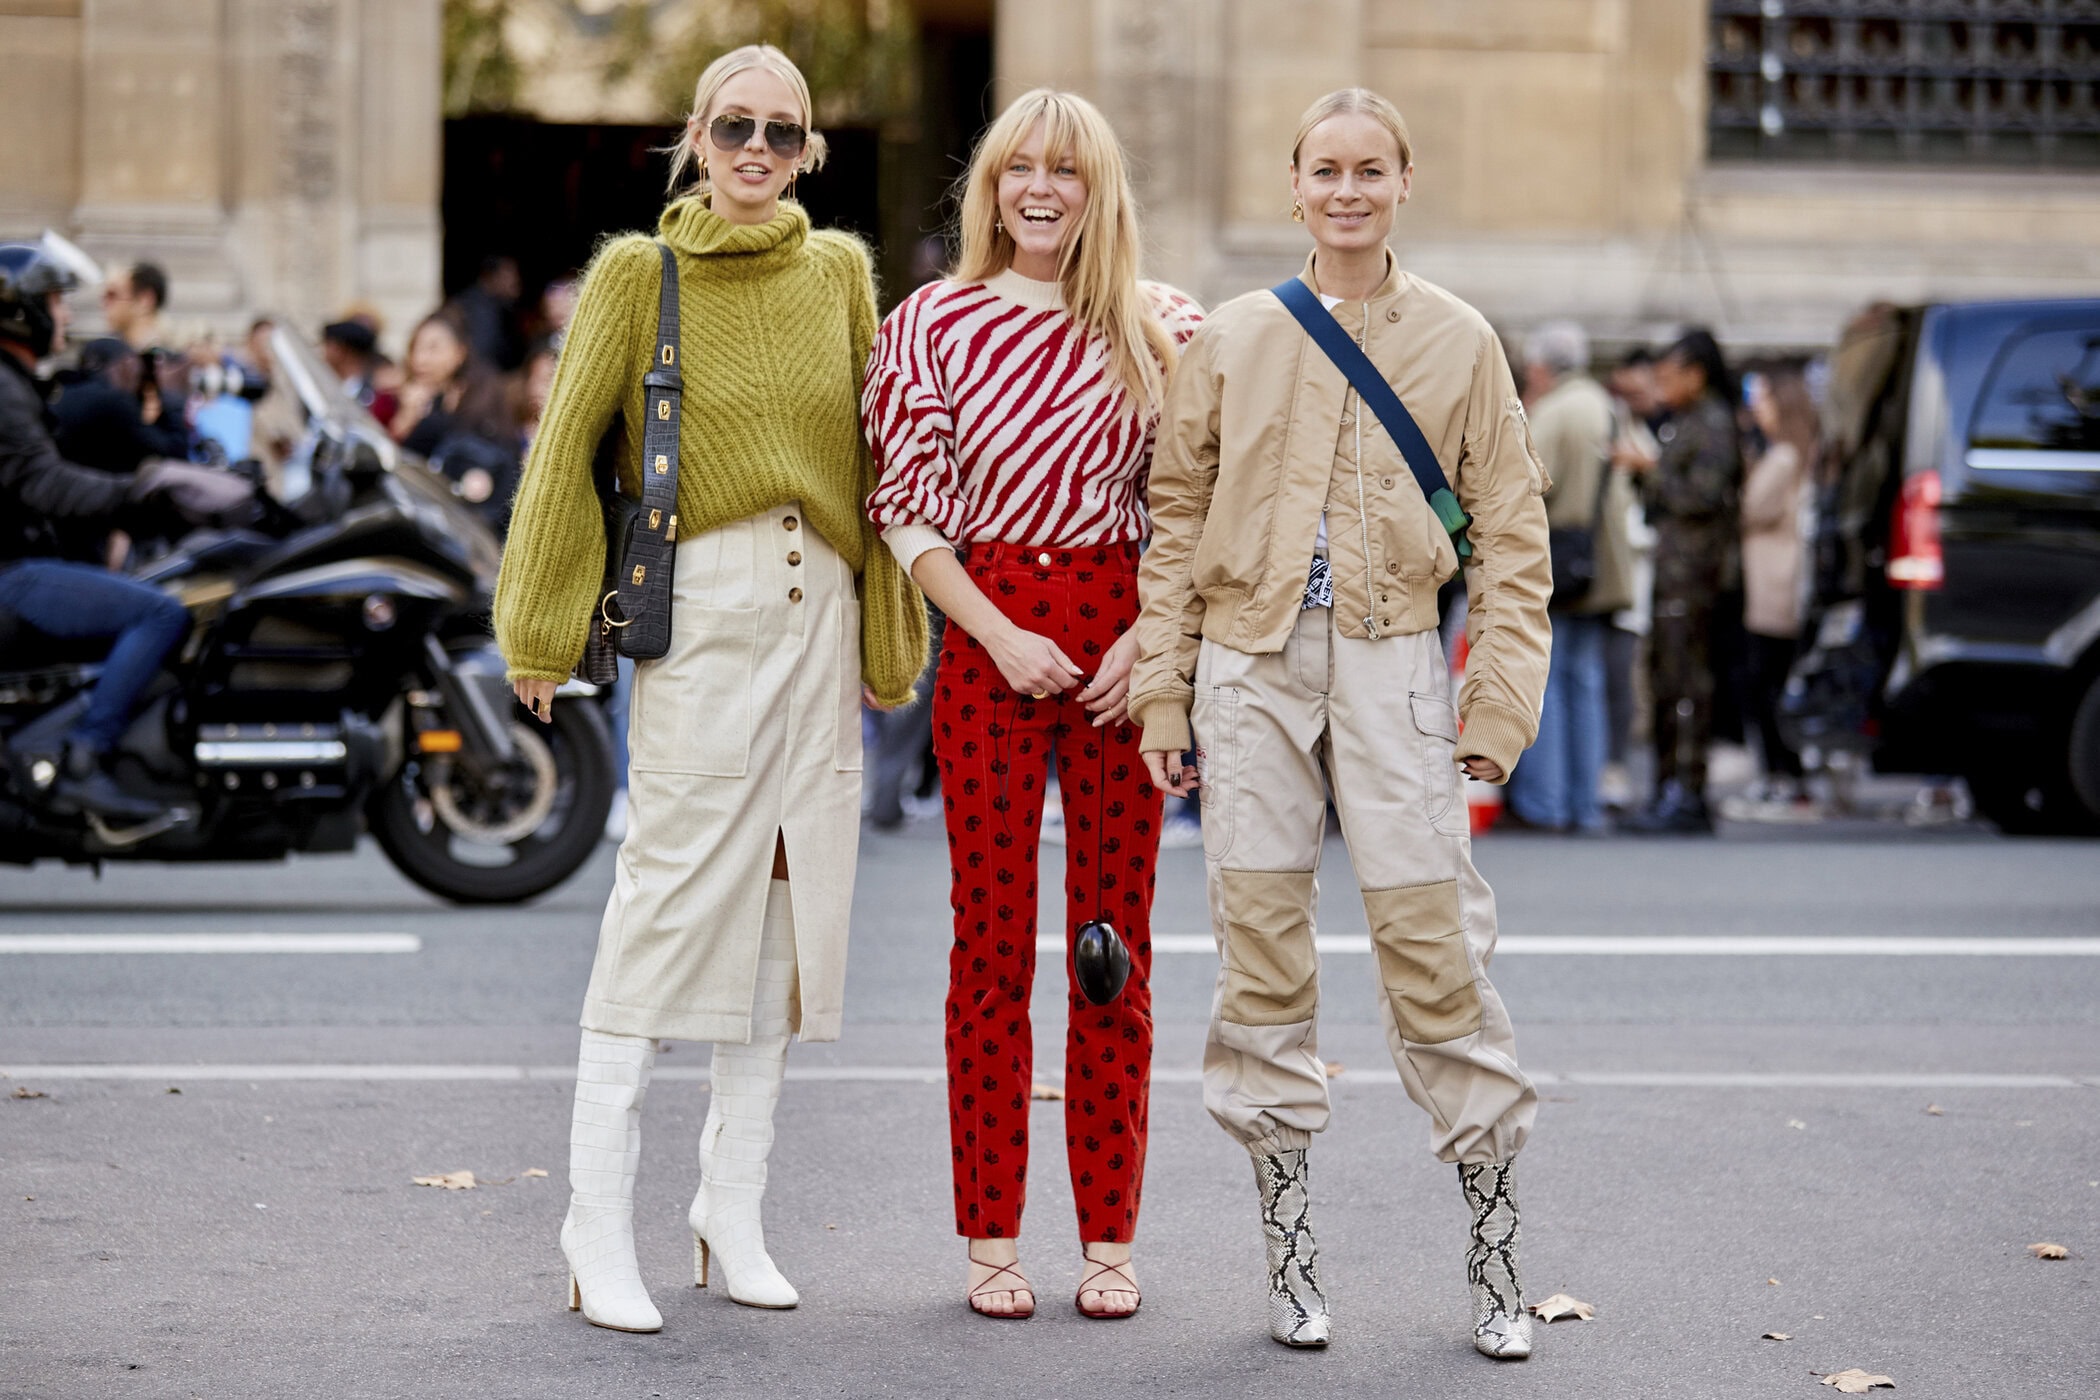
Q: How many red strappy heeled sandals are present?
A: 2